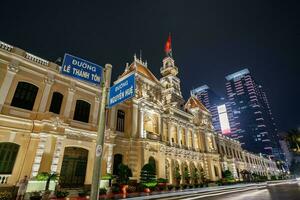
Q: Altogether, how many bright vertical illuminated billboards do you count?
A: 1